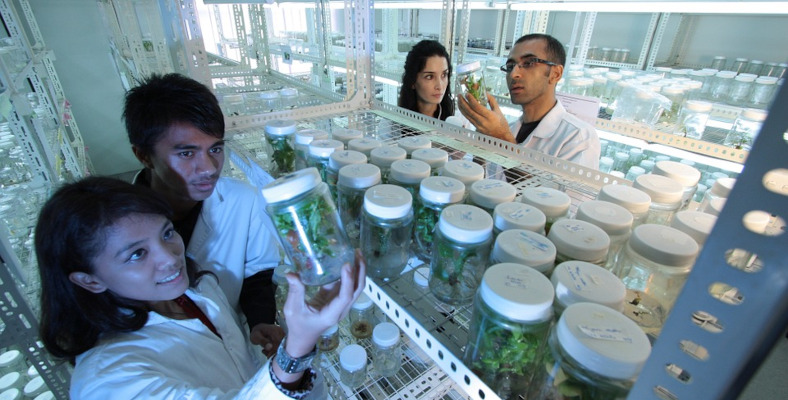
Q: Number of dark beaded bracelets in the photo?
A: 0